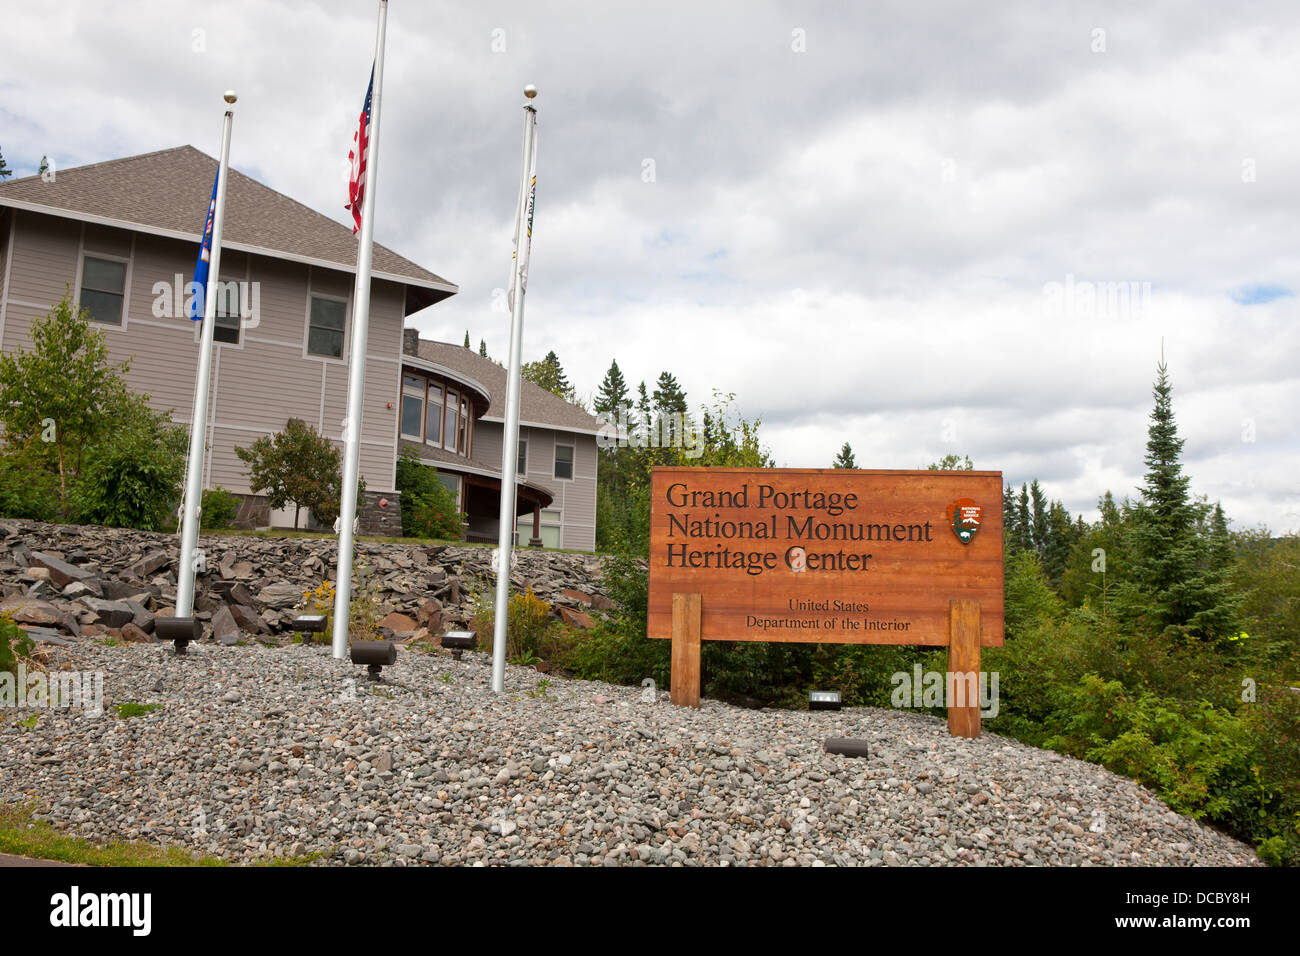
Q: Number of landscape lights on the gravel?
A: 6